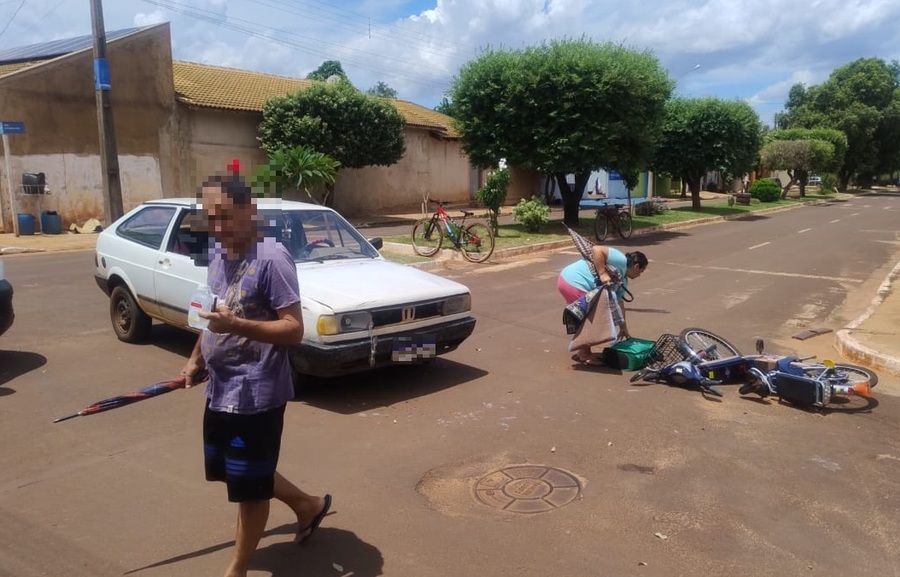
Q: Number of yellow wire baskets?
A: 0